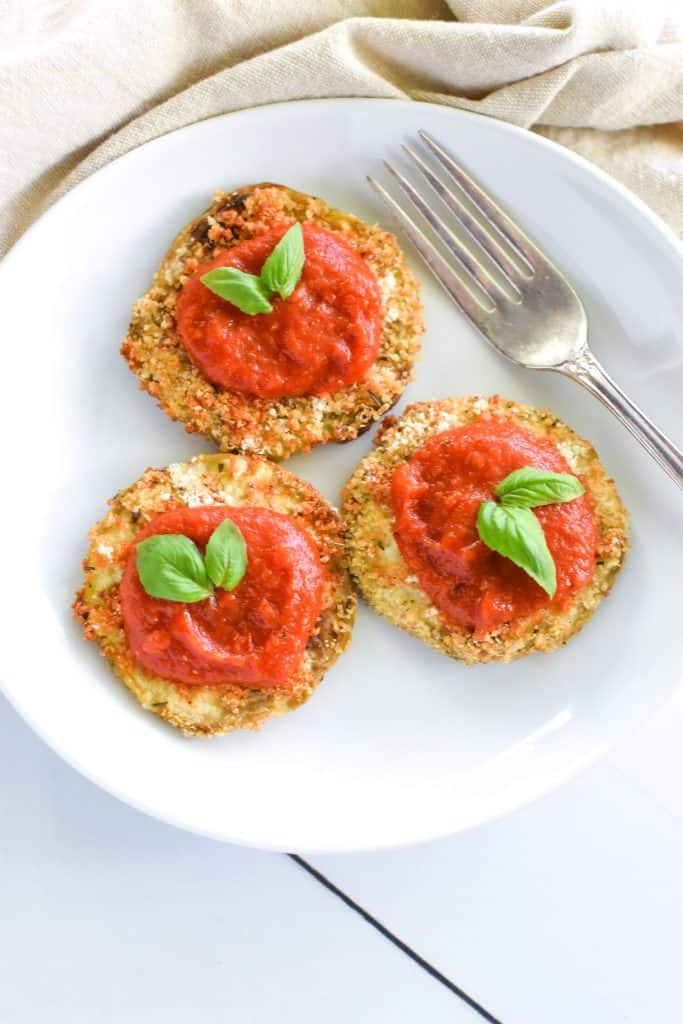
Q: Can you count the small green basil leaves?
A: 6